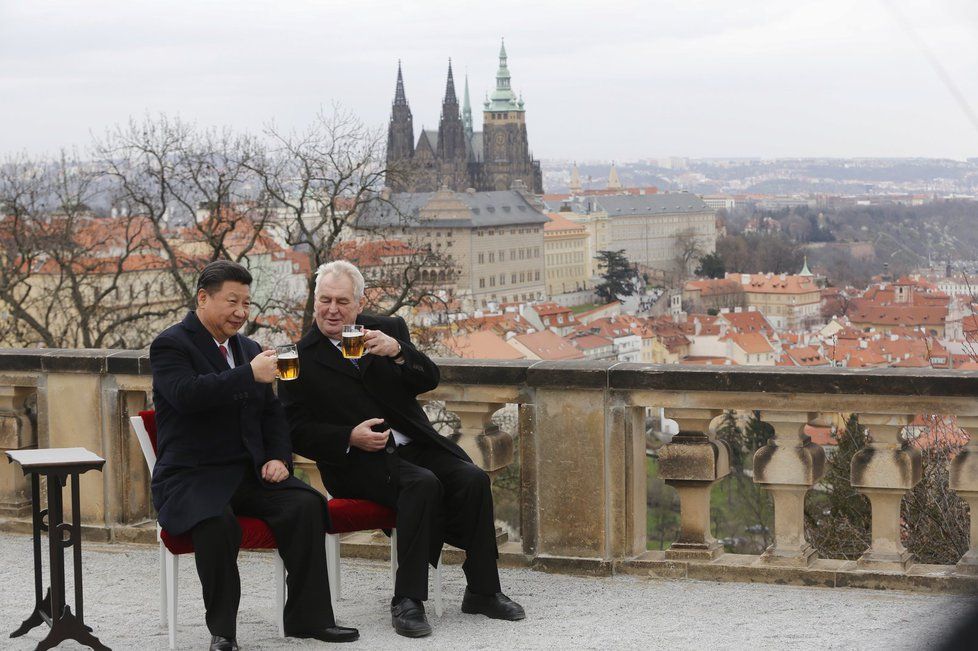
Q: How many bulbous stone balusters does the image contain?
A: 6